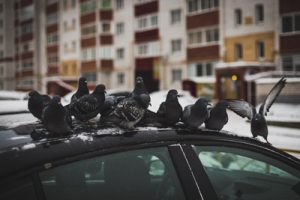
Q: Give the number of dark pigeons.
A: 10